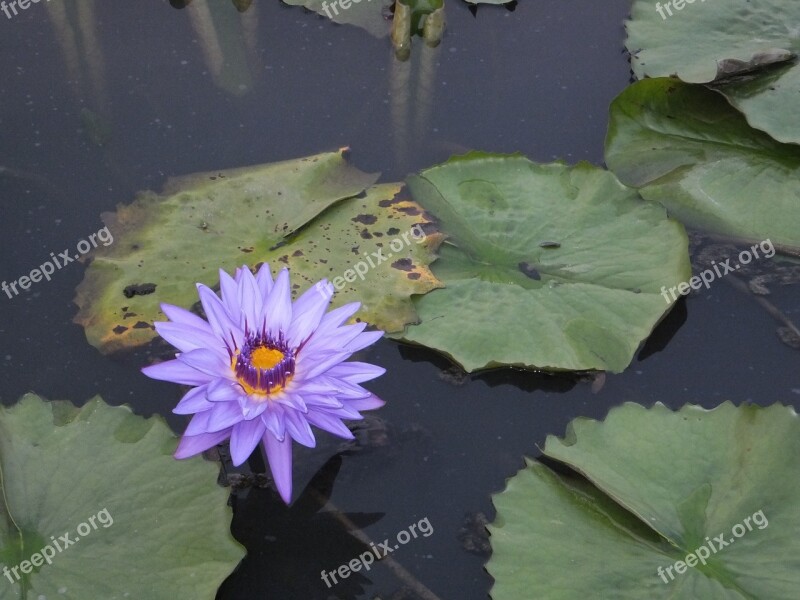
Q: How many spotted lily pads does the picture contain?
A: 1